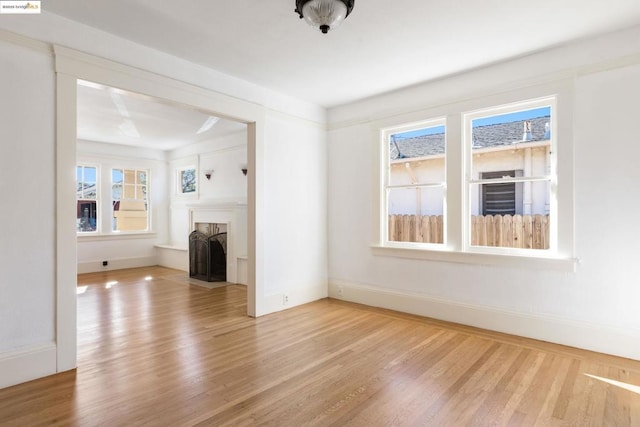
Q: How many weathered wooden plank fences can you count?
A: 1